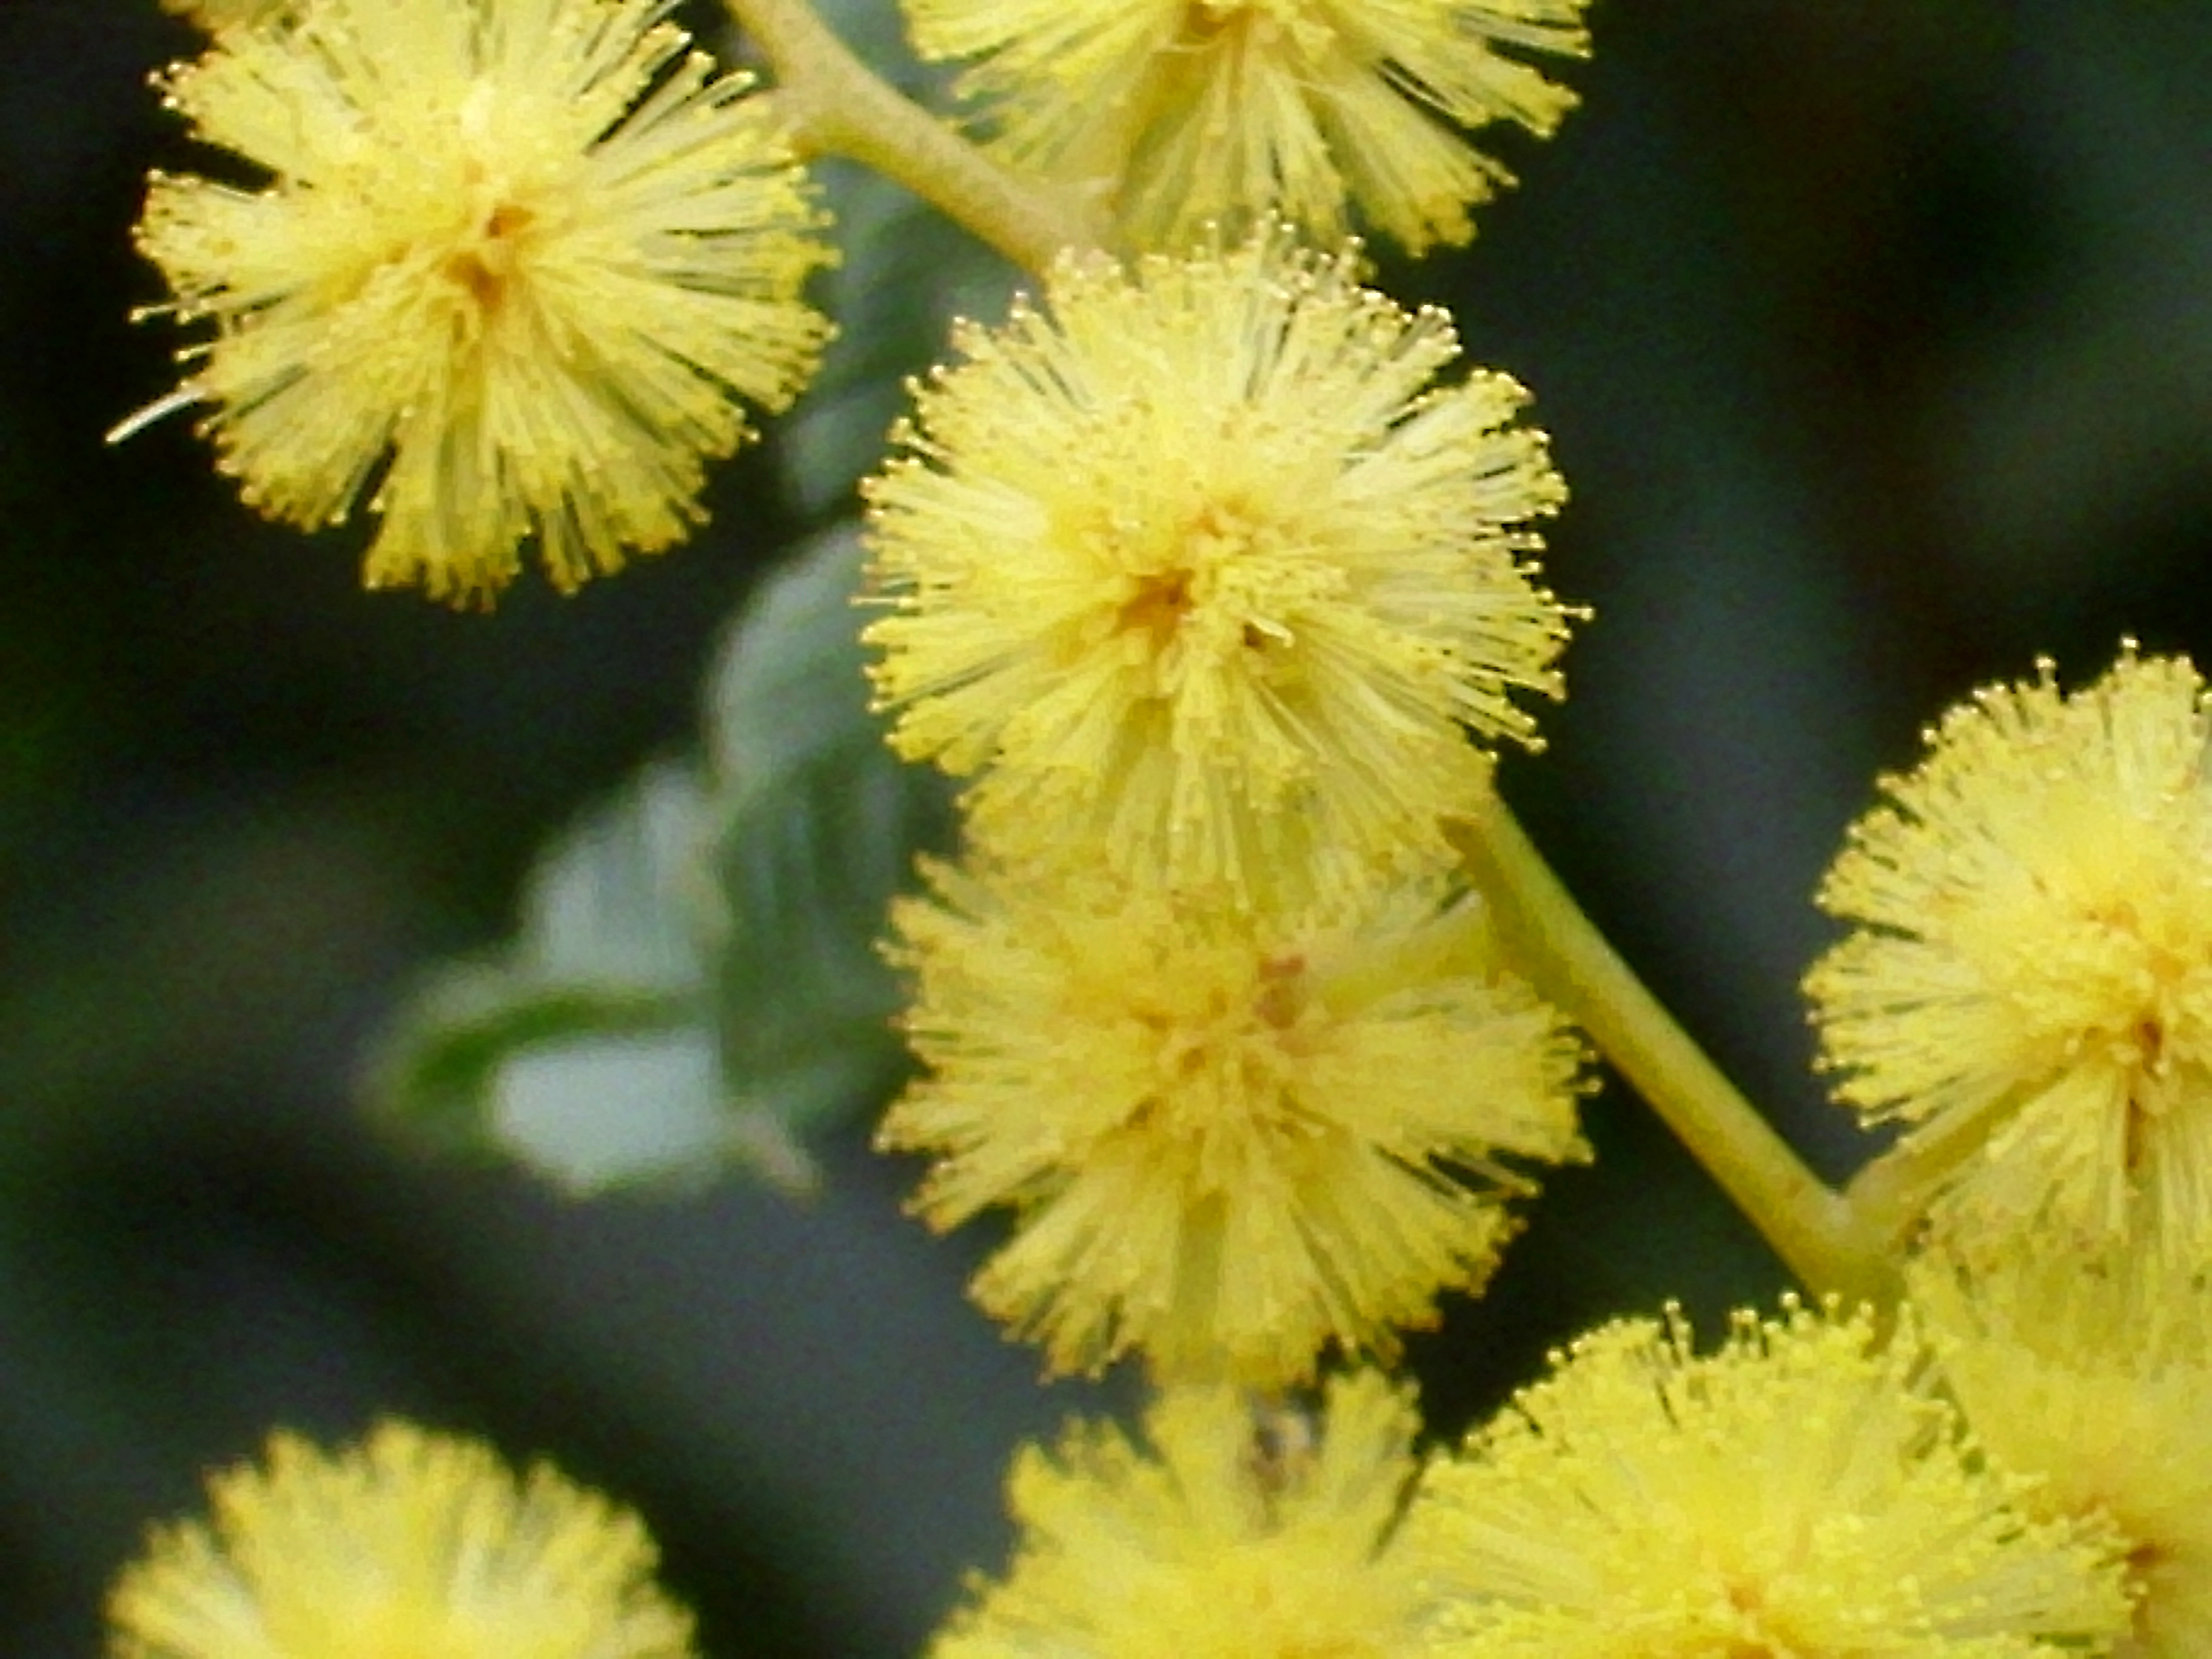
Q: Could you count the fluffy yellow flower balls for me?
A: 9